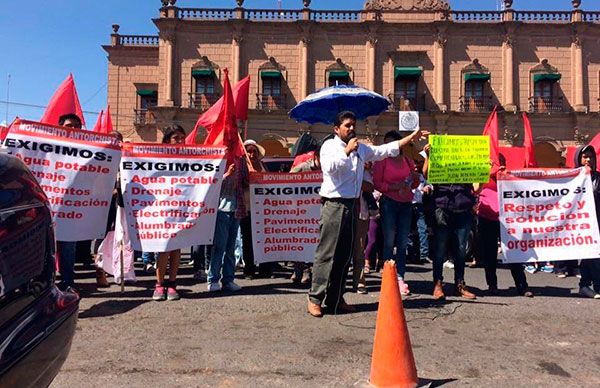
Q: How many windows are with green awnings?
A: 7